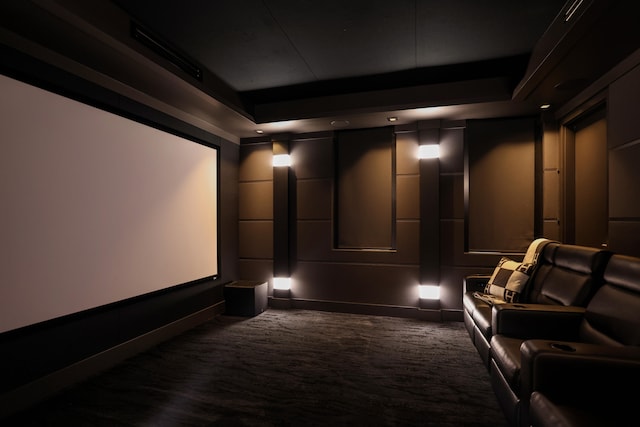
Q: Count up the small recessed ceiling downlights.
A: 3